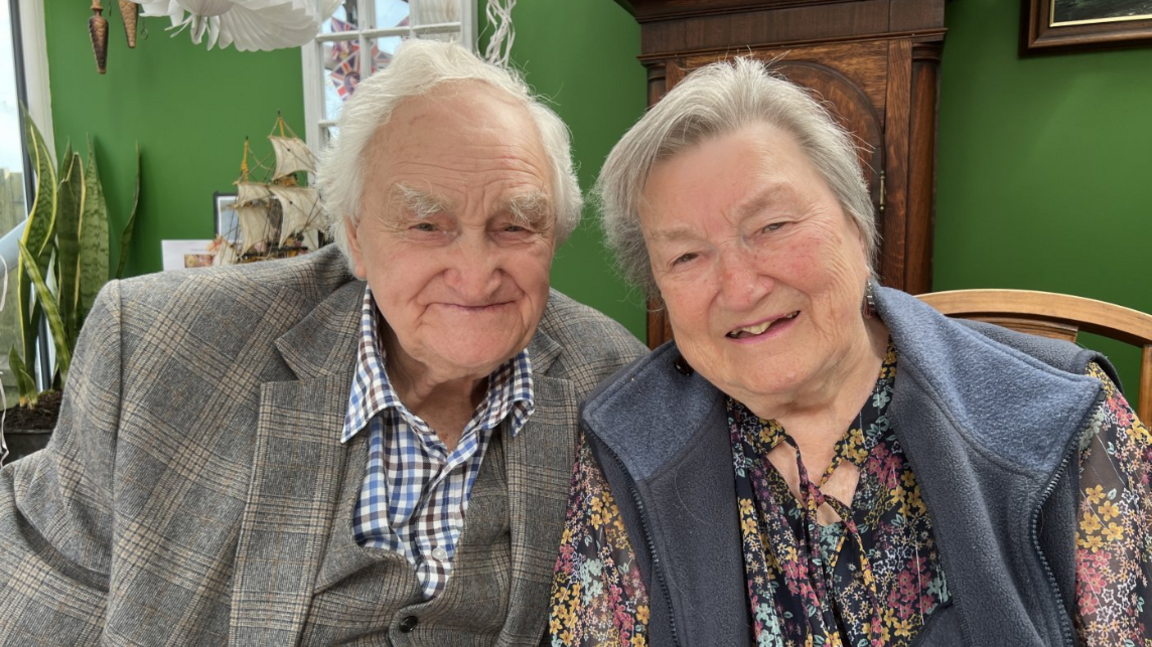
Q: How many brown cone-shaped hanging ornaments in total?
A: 2